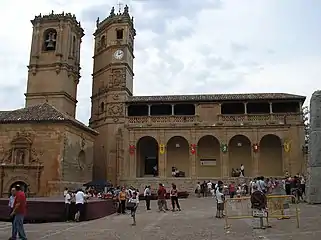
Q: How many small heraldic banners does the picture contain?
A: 6